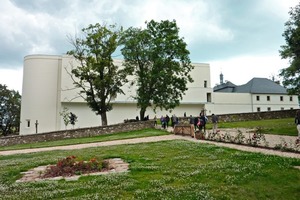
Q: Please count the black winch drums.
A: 0